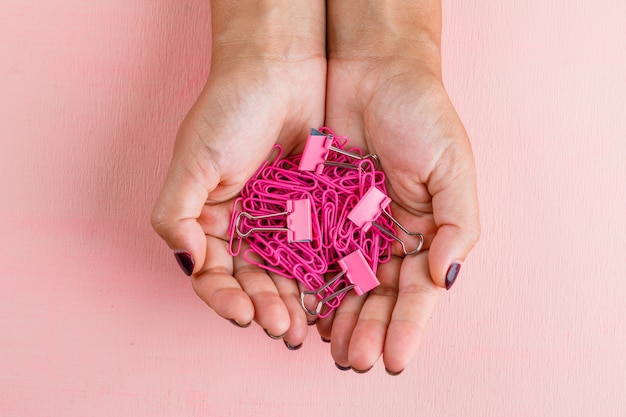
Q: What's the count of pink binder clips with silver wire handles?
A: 4